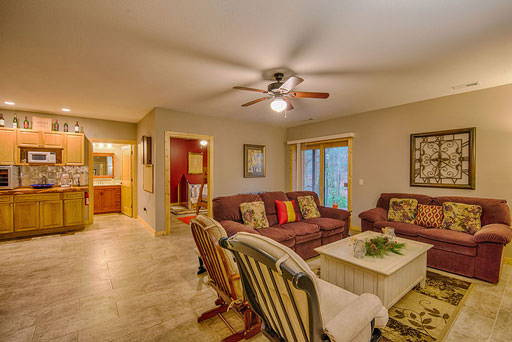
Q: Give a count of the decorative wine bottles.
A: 6